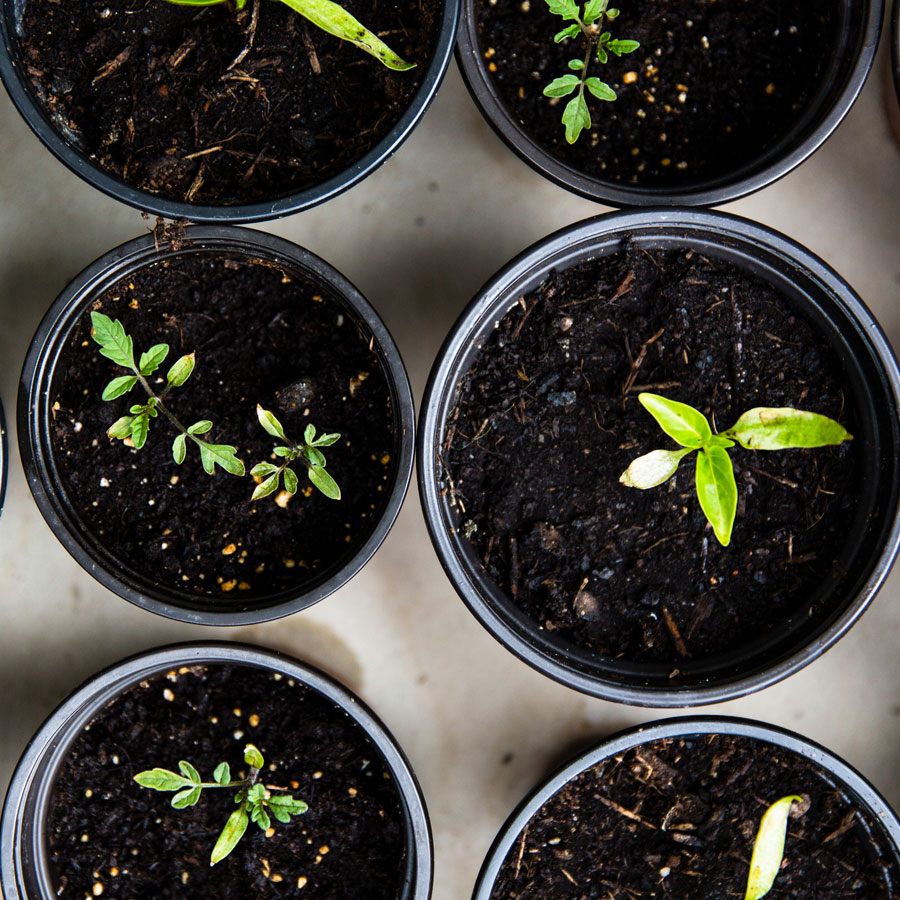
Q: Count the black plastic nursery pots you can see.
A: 6